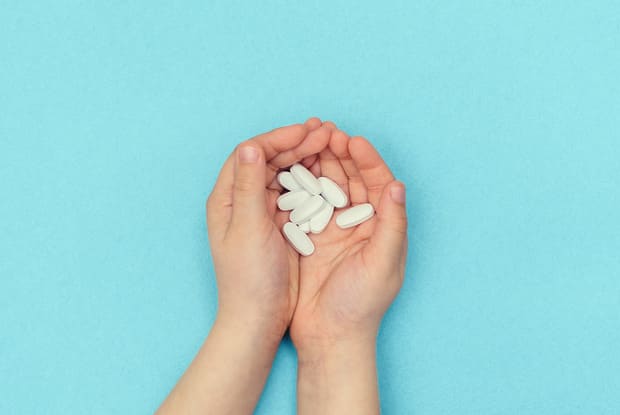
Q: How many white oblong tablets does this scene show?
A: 9